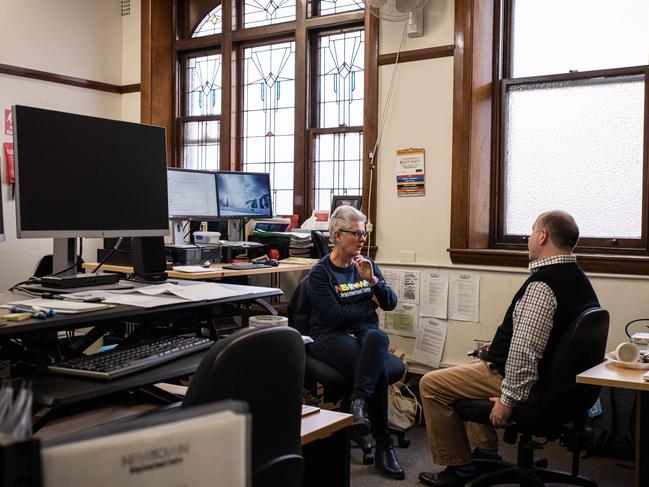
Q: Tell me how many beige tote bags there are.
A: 1